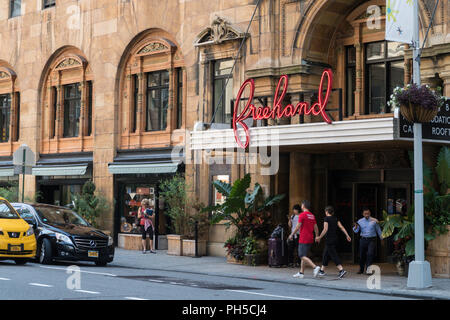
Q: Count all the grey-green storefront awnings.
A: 3